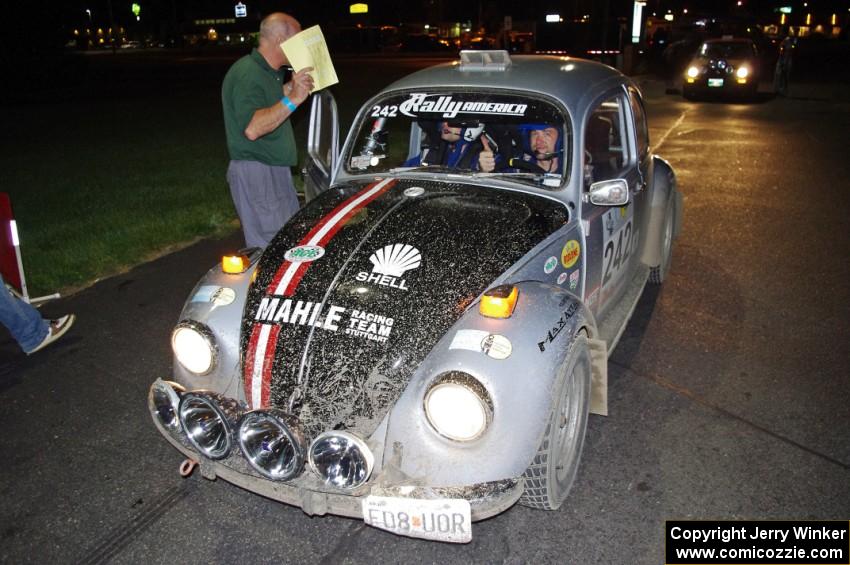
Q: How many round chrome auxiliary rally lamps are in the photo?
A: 4